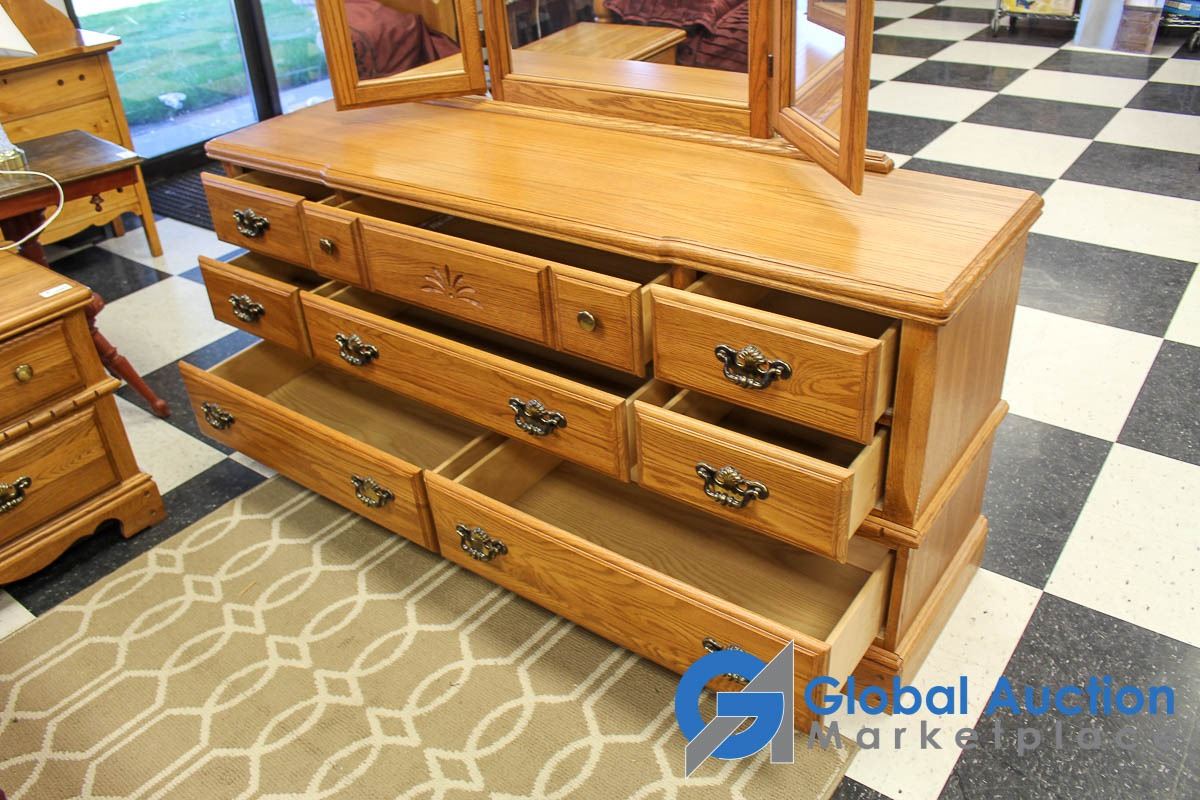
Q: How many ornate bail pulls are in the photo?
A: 11